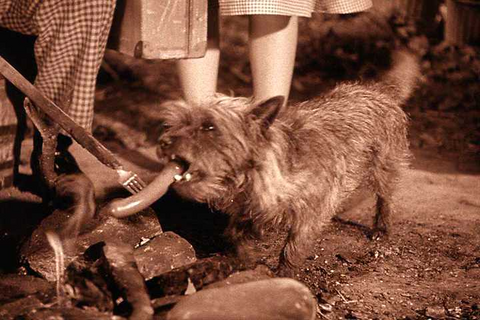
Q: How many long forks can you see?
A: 1